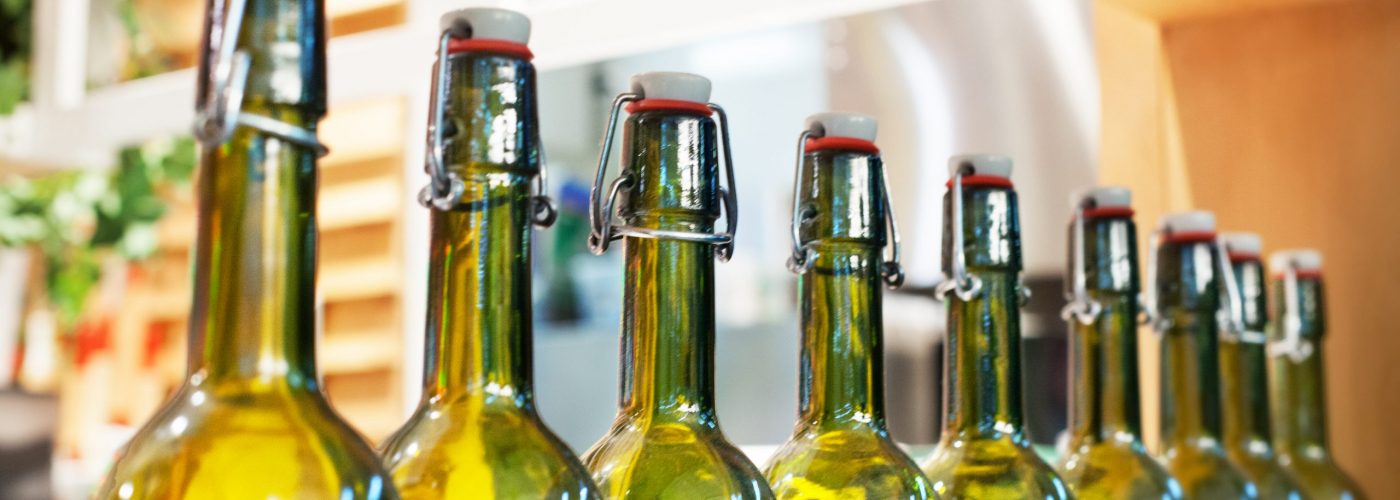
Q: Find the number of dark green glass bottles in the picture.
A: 9